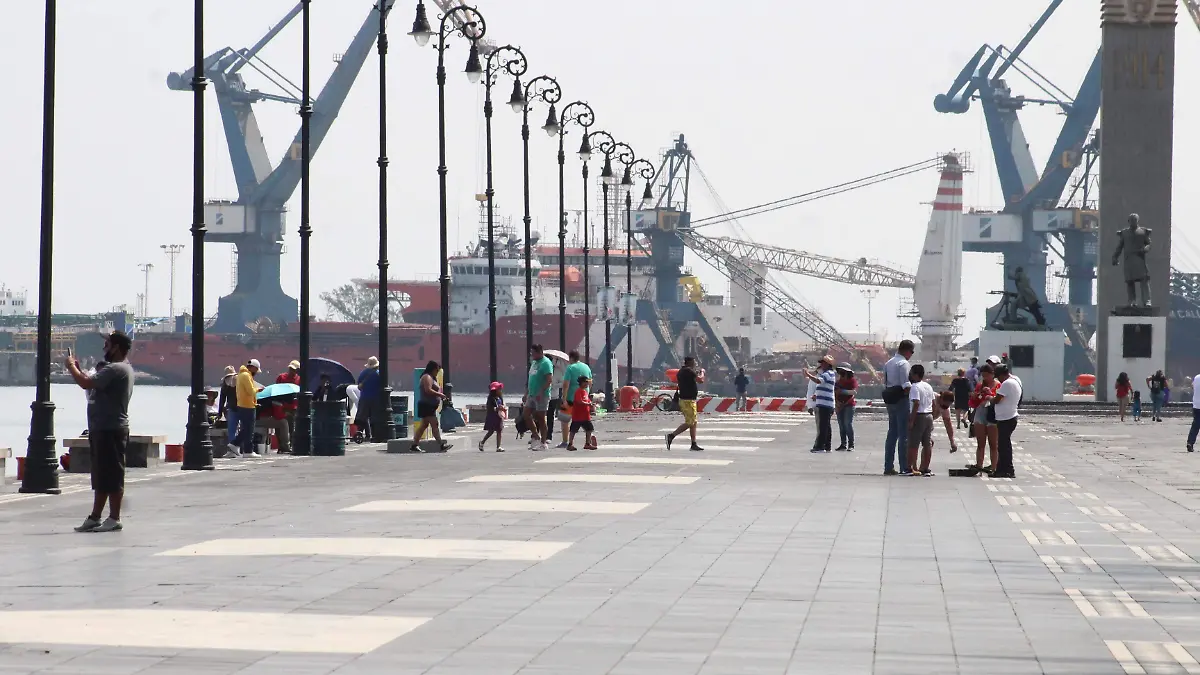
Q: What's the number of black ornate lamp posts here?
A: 11